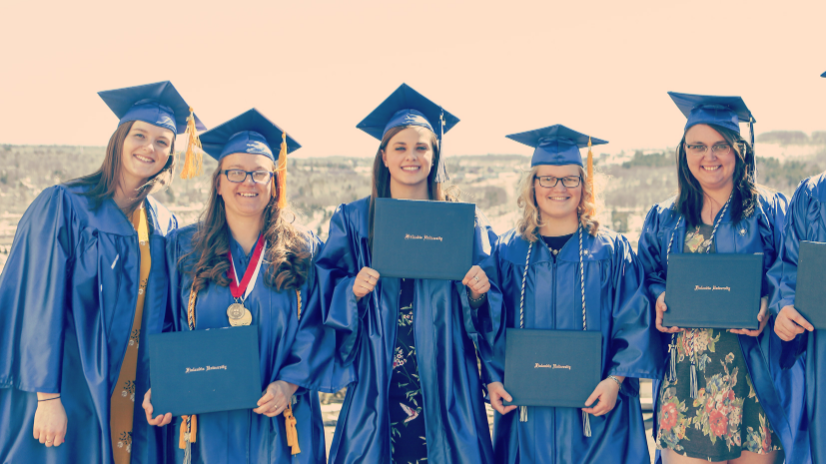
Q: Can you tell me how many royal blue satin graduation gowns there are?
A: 6